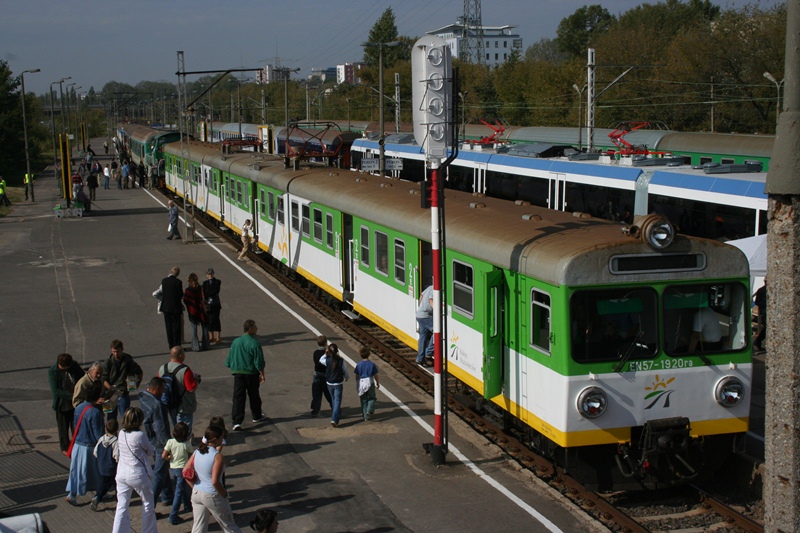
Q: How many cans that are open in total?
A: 0